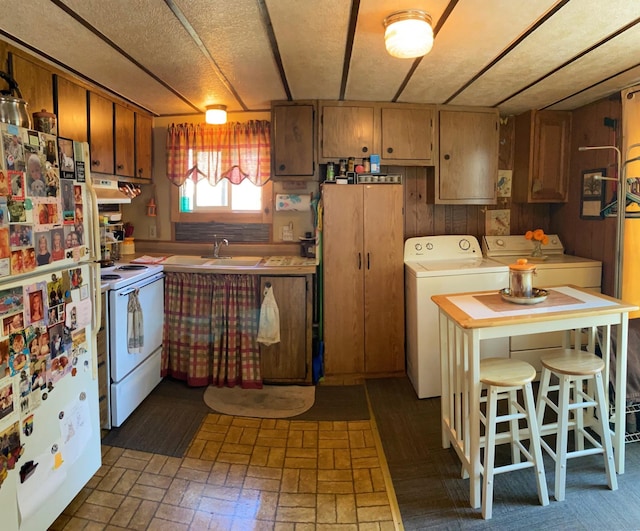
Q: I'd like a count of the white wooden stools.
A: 2